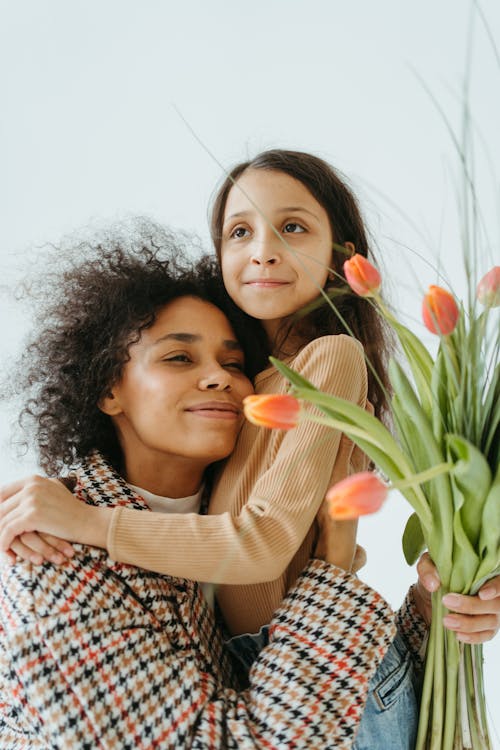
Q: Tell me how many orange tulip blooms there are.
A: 5